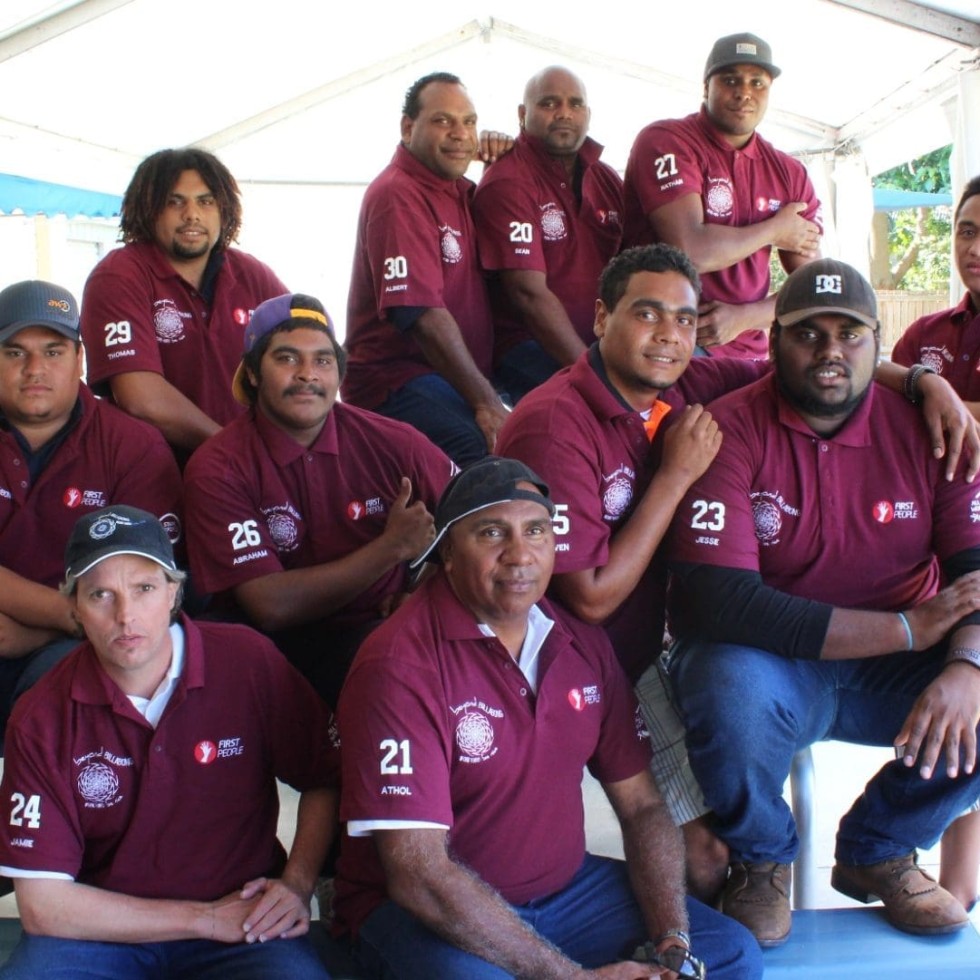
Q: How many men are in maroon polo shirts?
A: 11